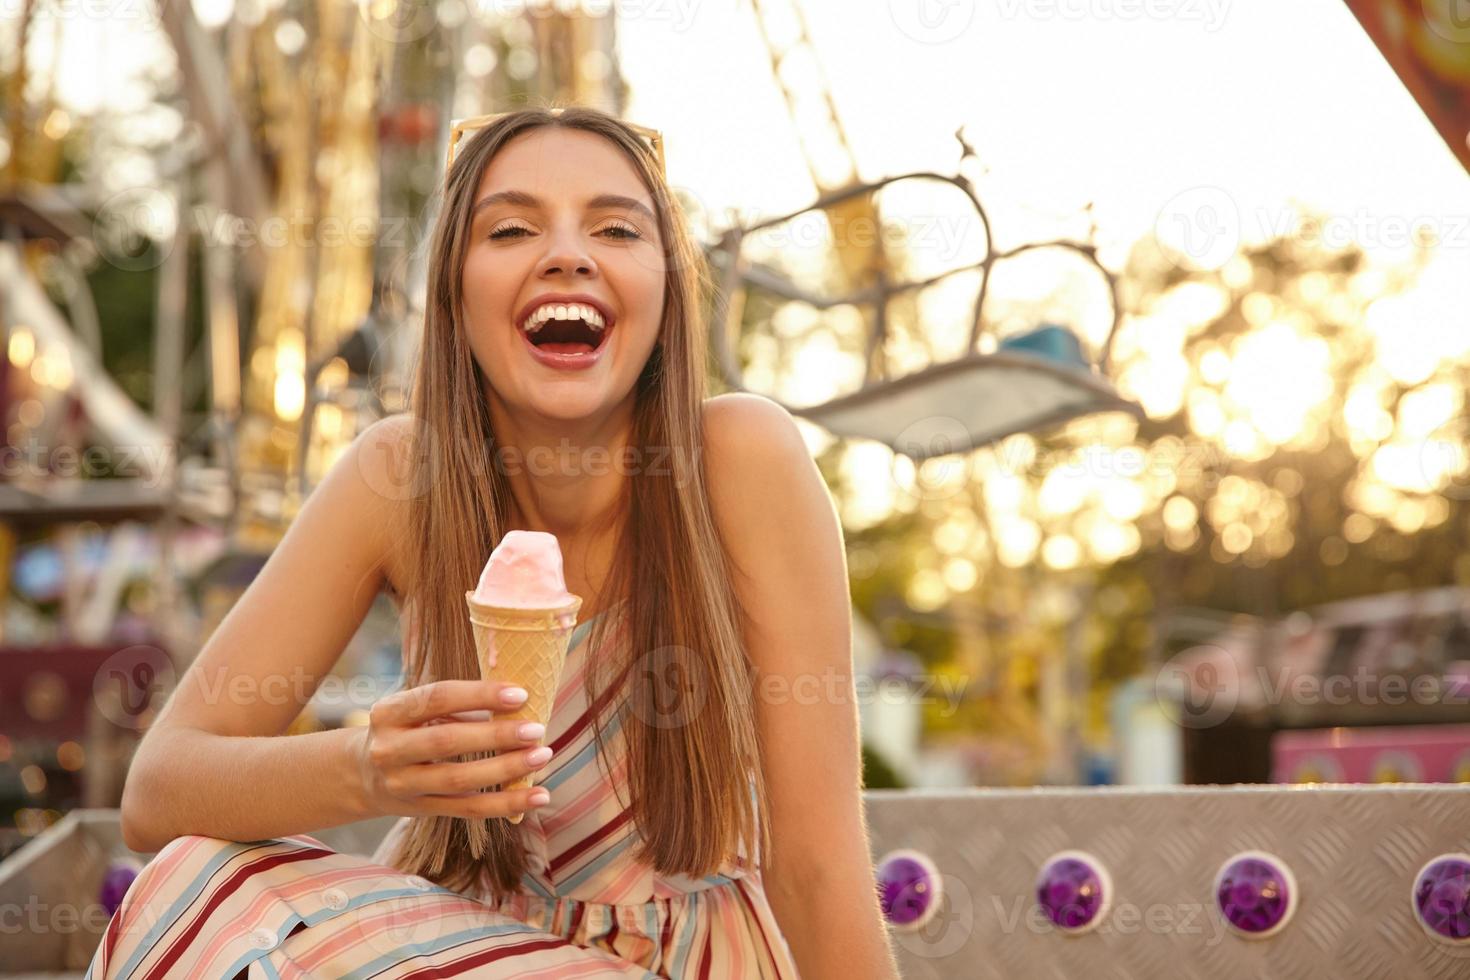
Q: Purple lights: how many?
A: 5